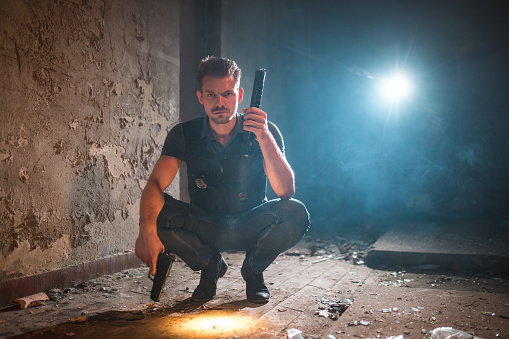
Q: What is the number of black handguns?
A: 1